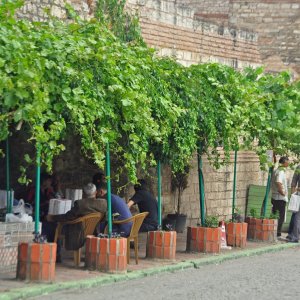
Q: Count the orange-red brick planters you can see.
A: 6